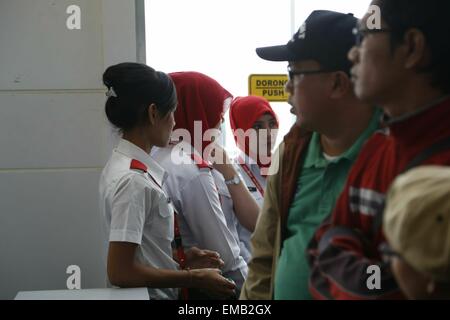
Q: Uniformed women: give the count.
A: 3